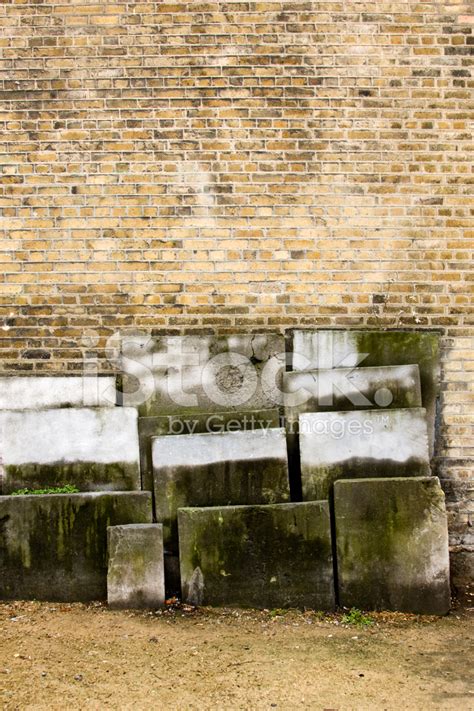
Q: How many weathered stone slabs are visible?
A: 12